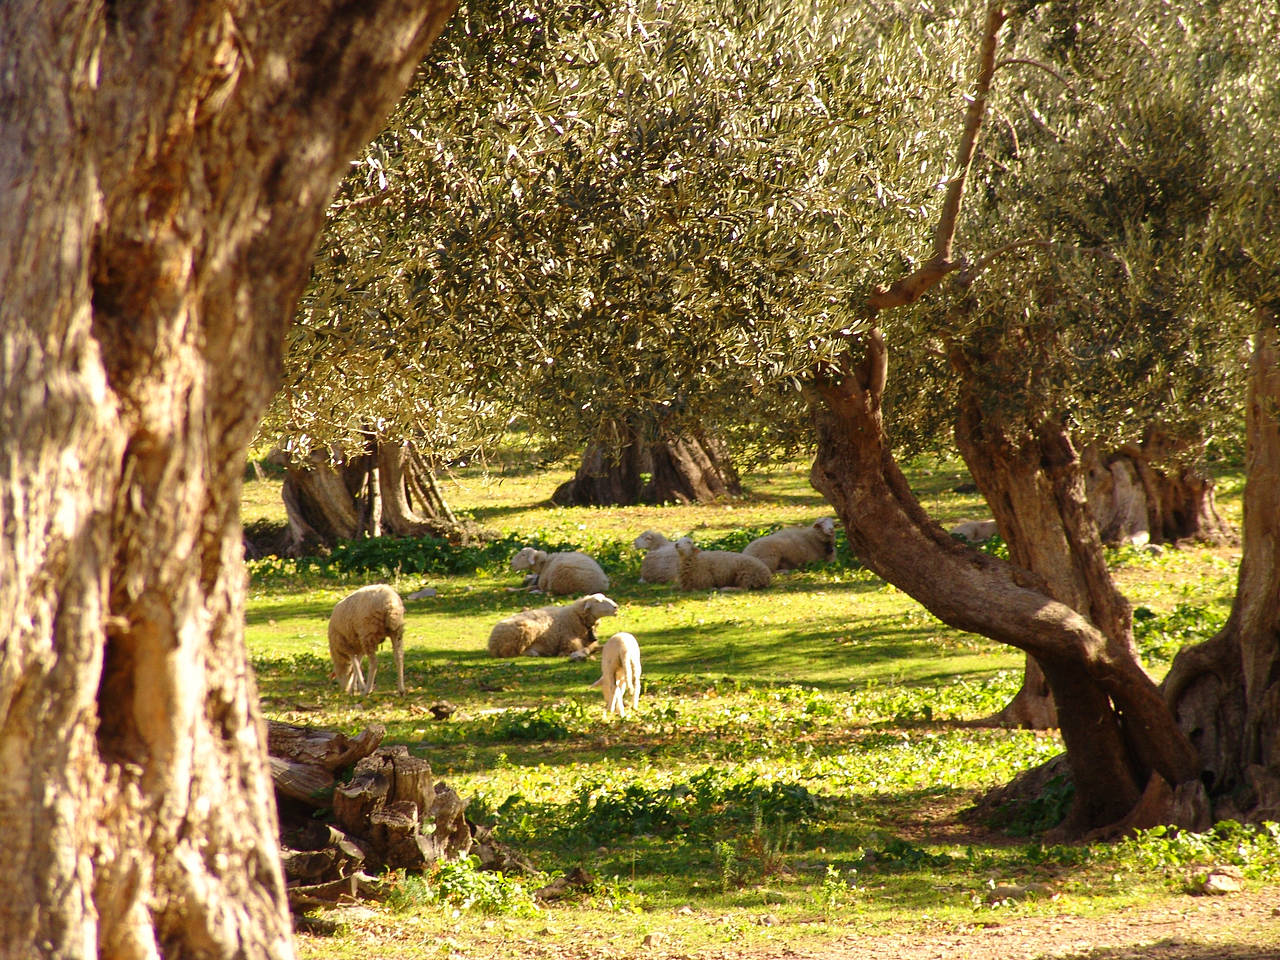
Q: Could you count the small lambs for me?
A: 1